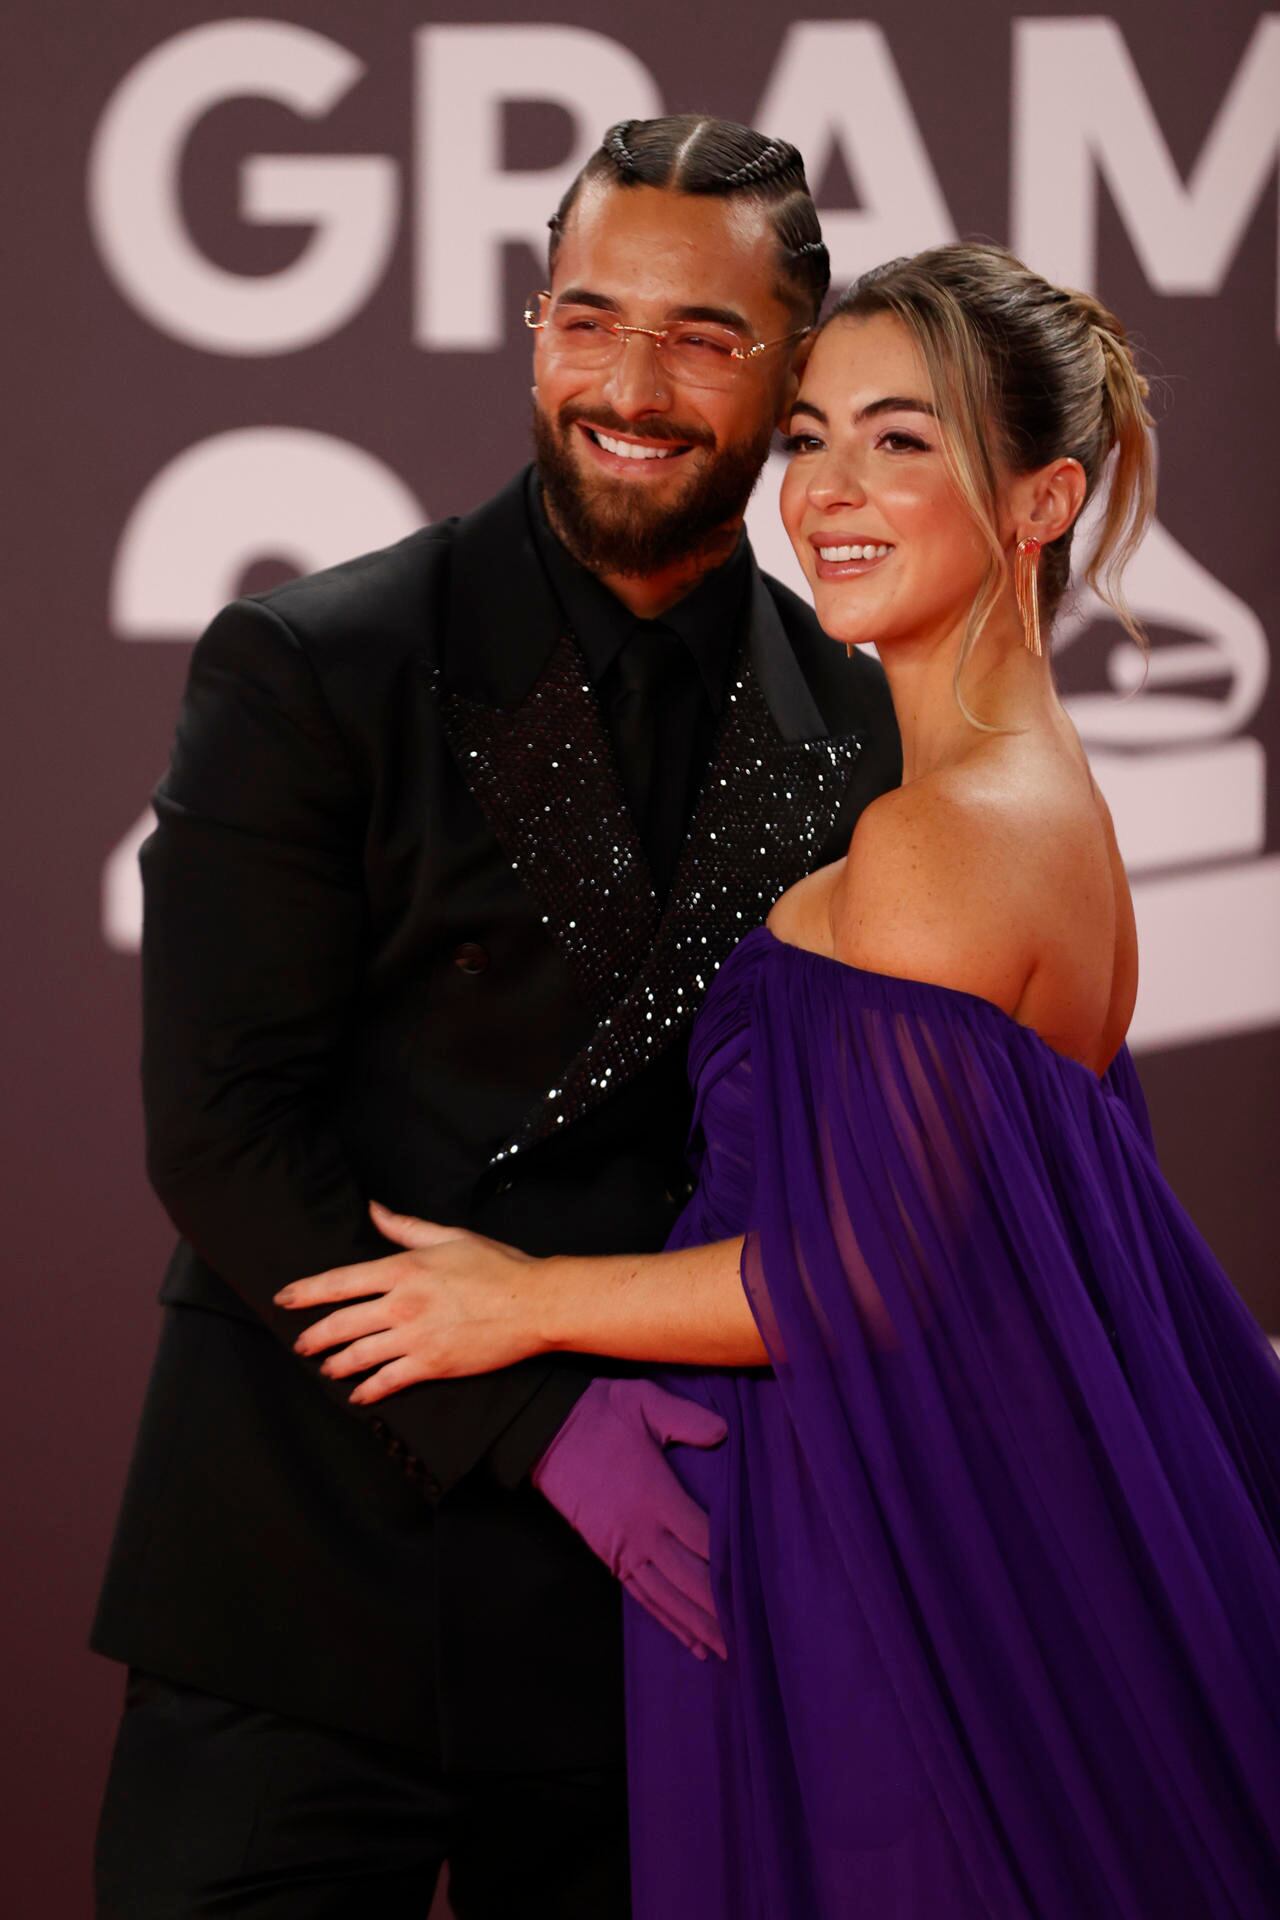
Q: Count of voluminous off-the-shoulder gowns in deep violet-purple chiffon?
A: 1